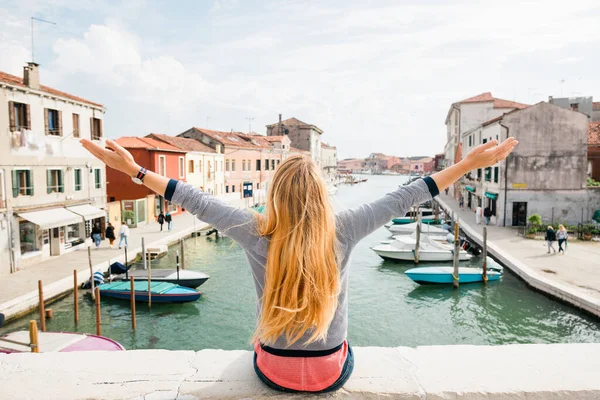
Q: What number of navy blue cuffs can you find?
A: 2